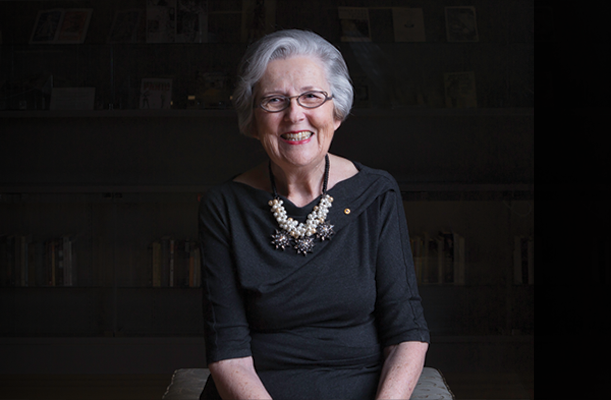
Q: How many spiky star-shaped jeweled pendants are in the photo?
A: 3